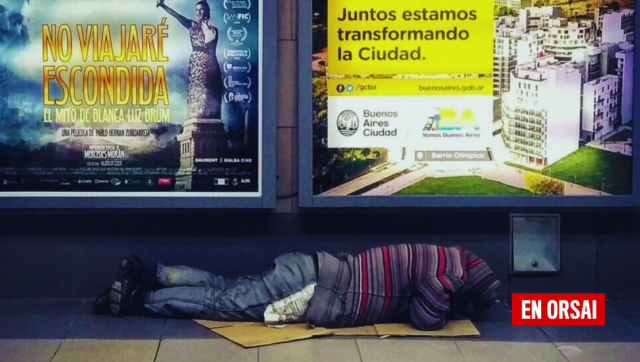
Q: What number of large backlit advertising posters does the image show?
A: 2